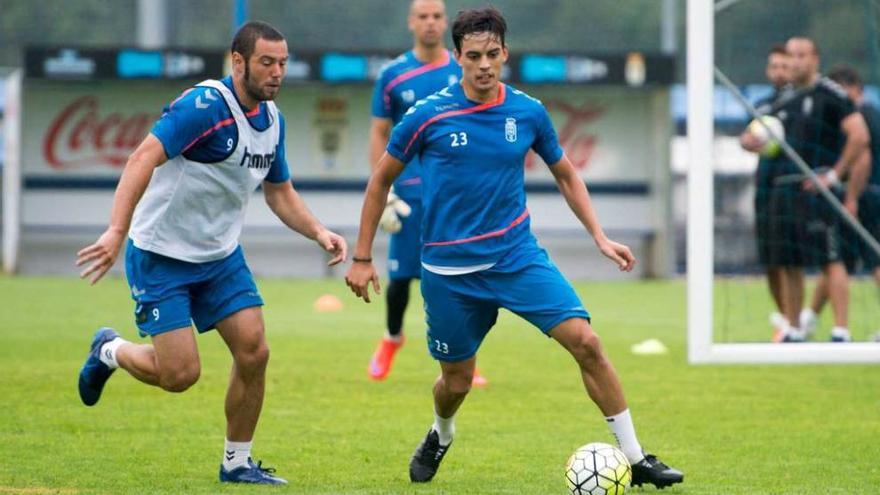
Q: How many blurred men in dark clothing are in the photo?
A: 3